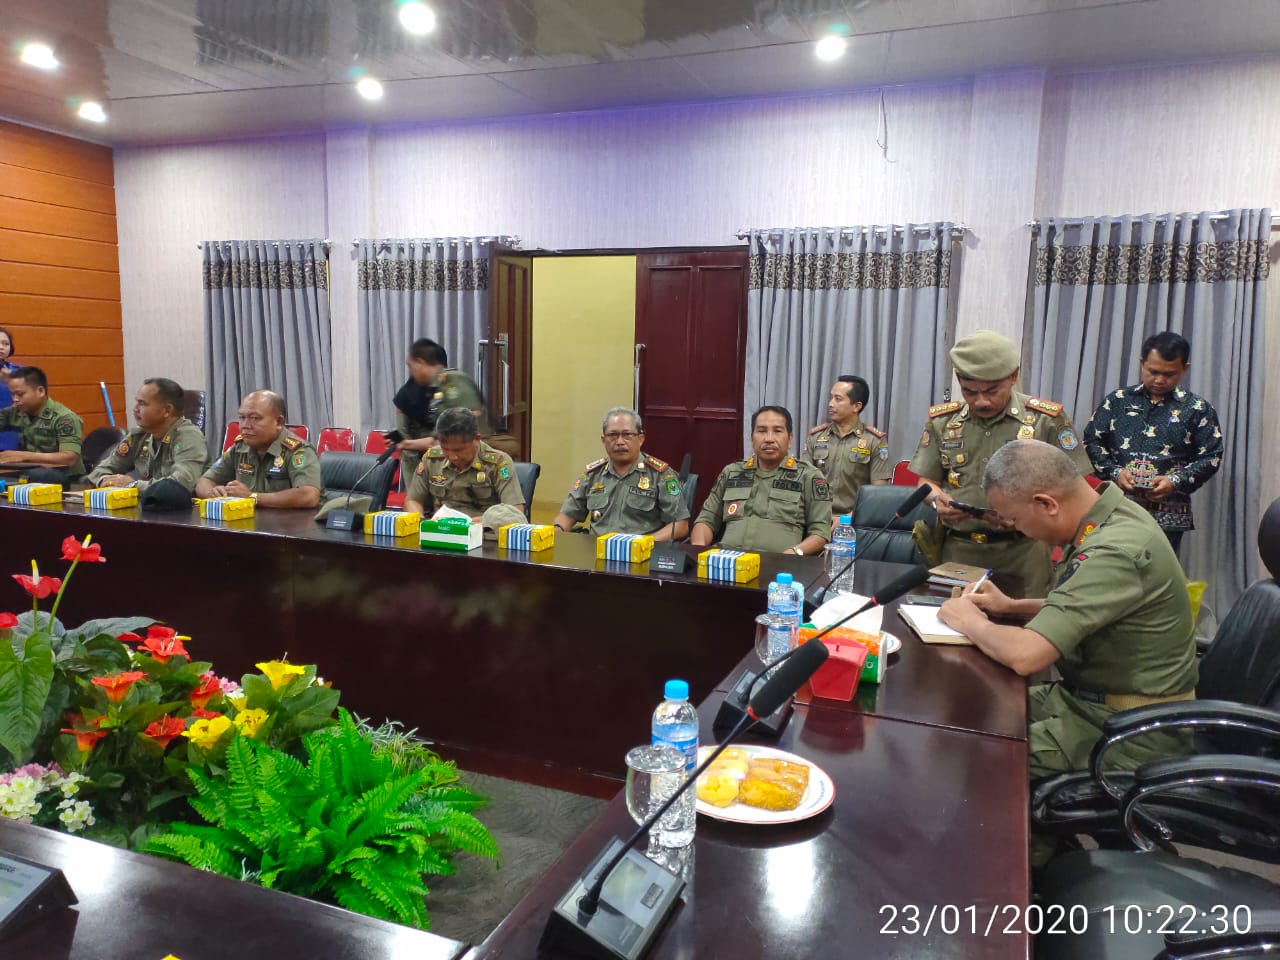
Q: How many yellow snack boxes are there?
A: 7